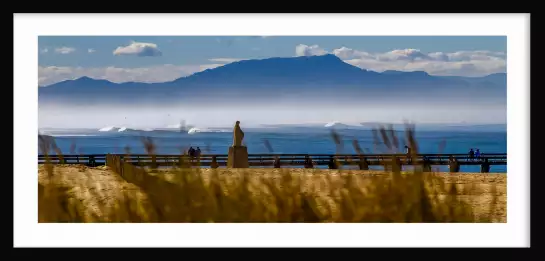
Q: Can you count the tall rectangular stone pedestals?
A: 1